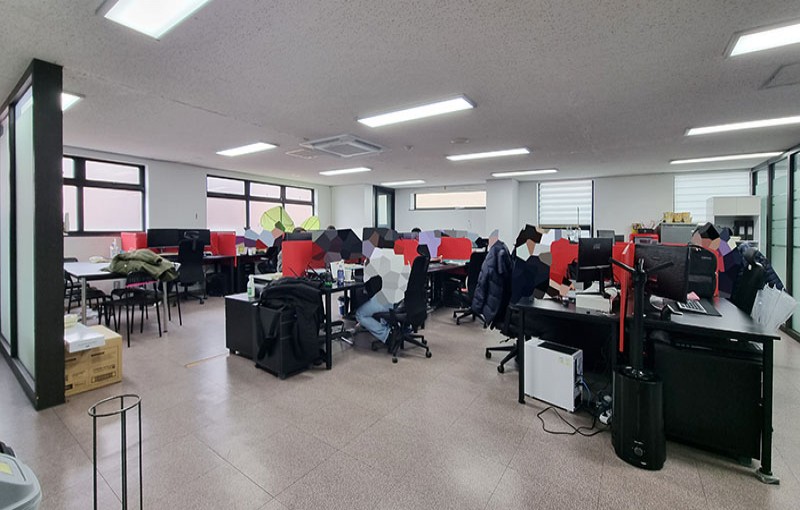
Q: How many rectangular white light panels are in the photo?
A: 11